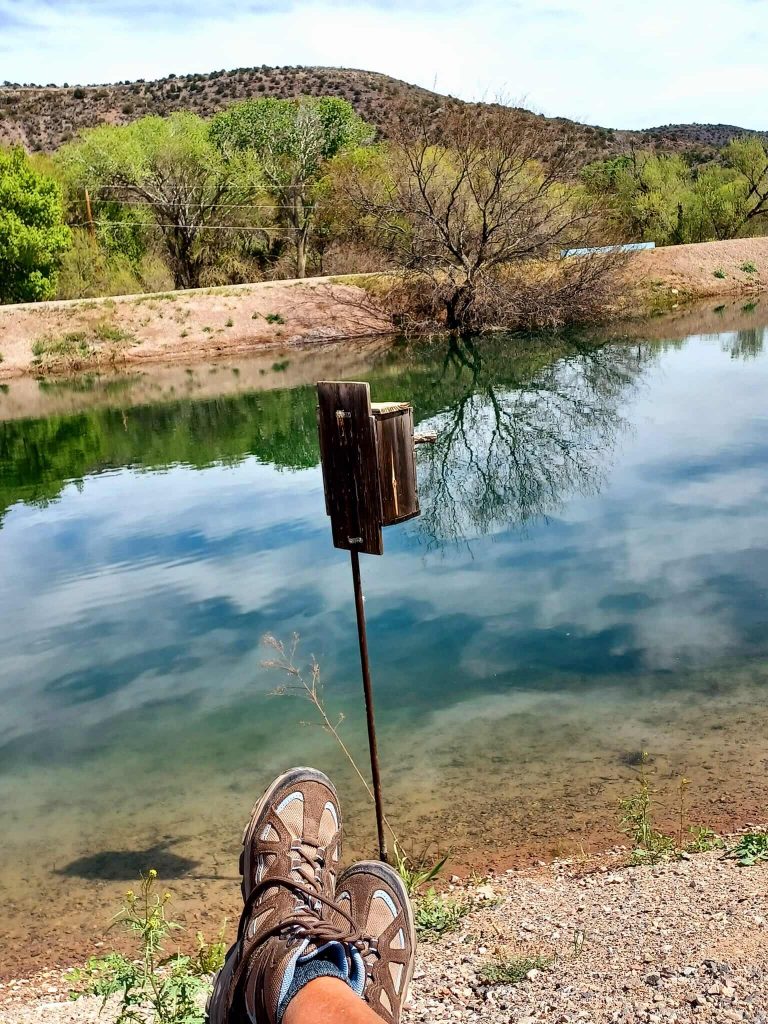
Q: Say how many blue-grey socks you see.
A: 1